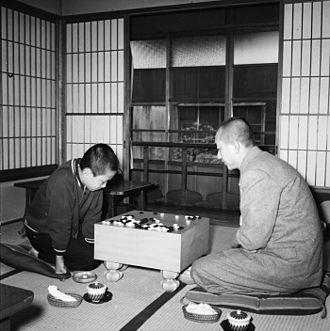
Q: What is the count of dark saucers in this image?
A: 2